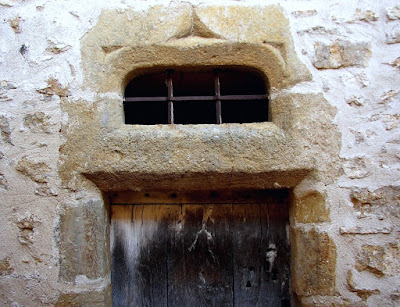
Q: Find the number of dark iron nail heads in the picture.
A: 5